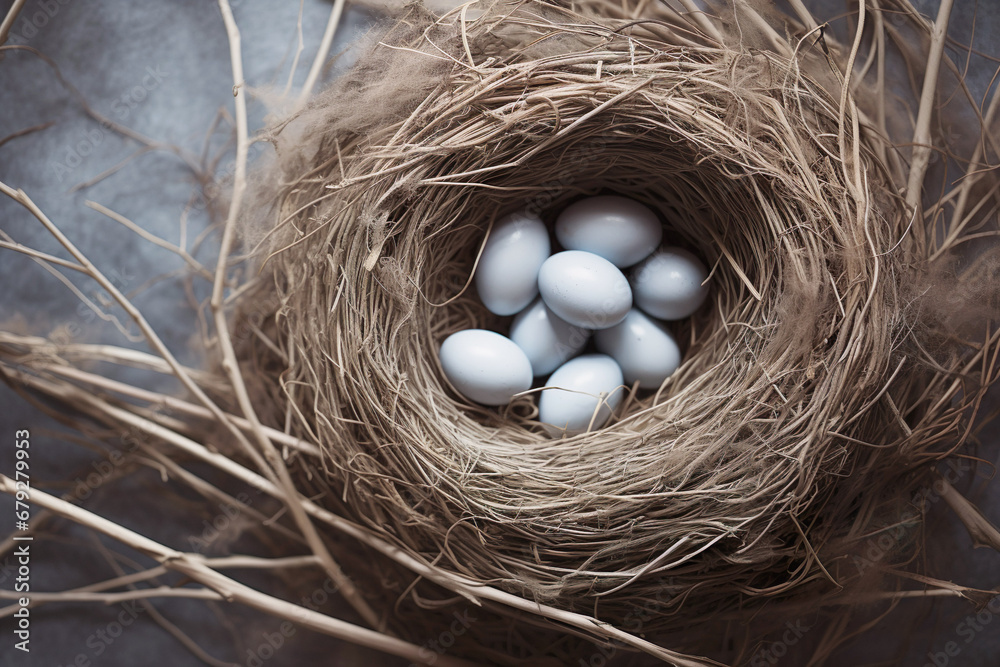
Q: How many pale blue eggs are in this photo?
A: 8